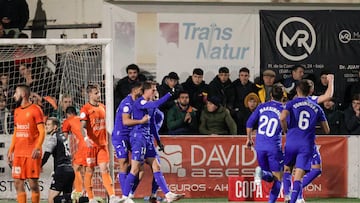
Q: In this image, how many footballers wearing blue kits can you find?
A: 6